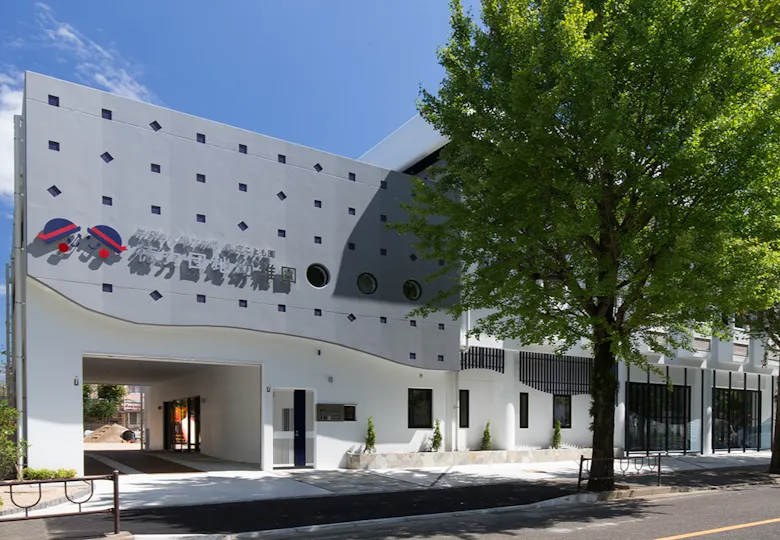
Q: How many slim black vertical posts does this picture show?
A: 10